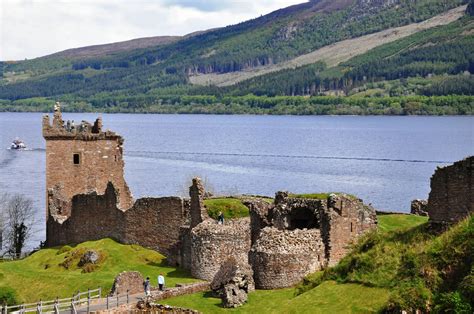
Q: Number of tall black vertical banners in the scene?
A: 0